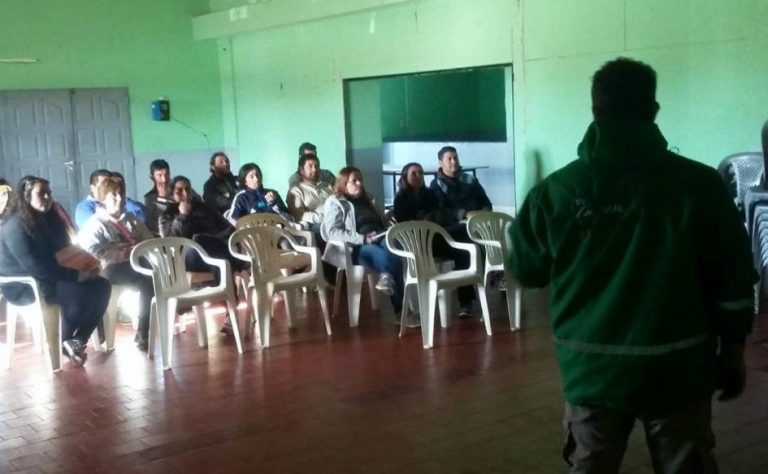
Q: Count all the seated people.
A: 14